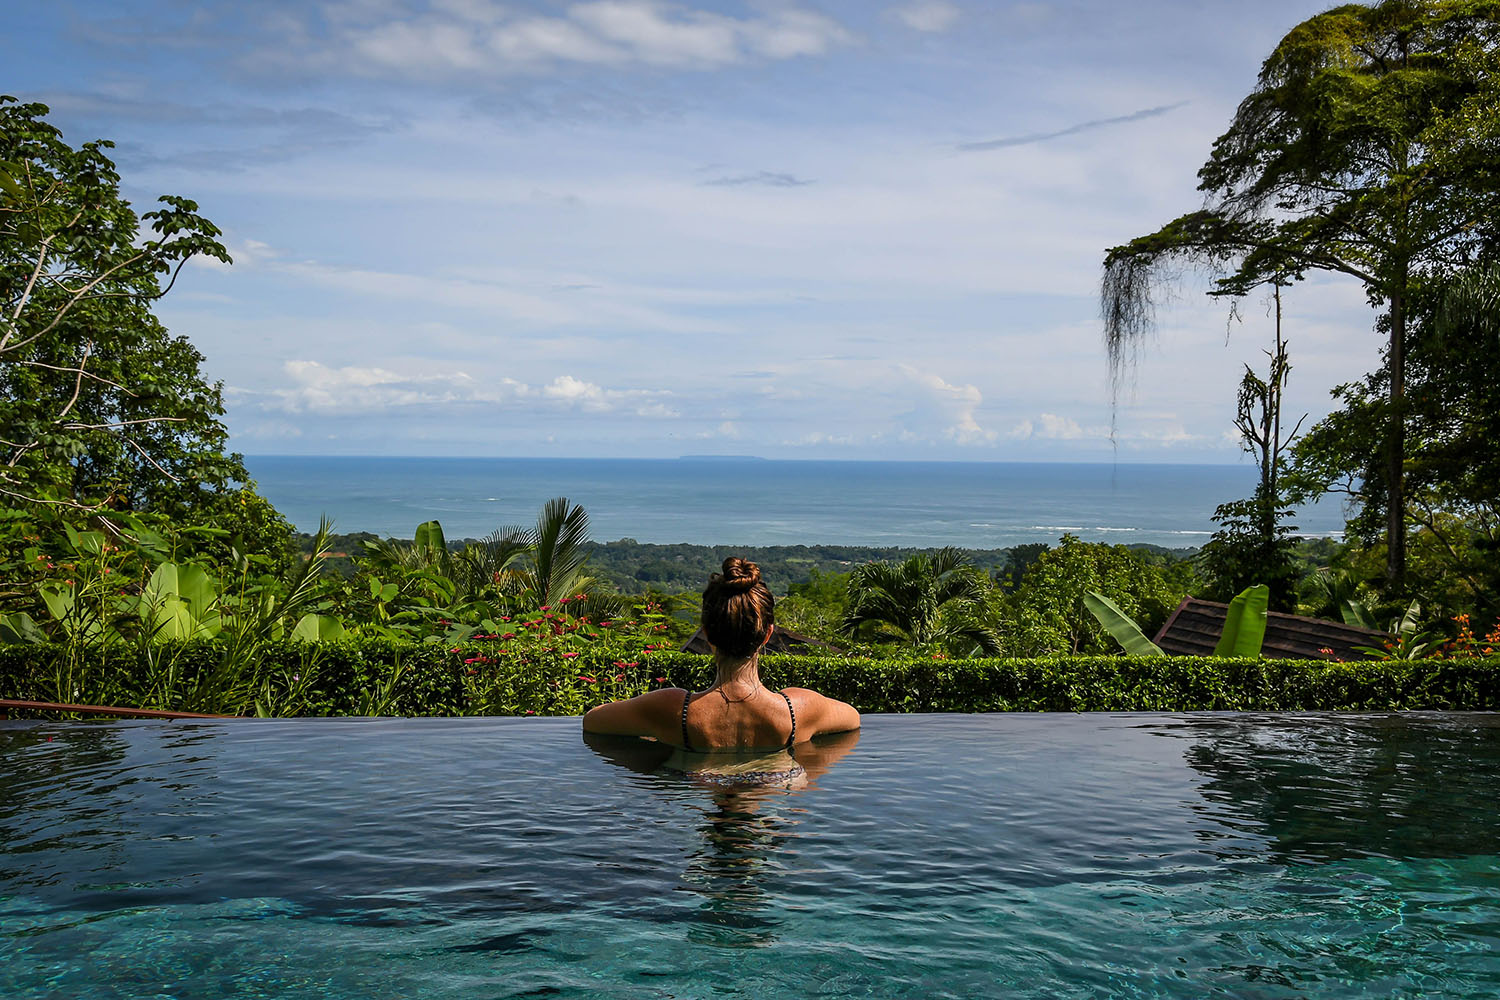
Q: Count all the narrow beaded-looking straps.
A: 2